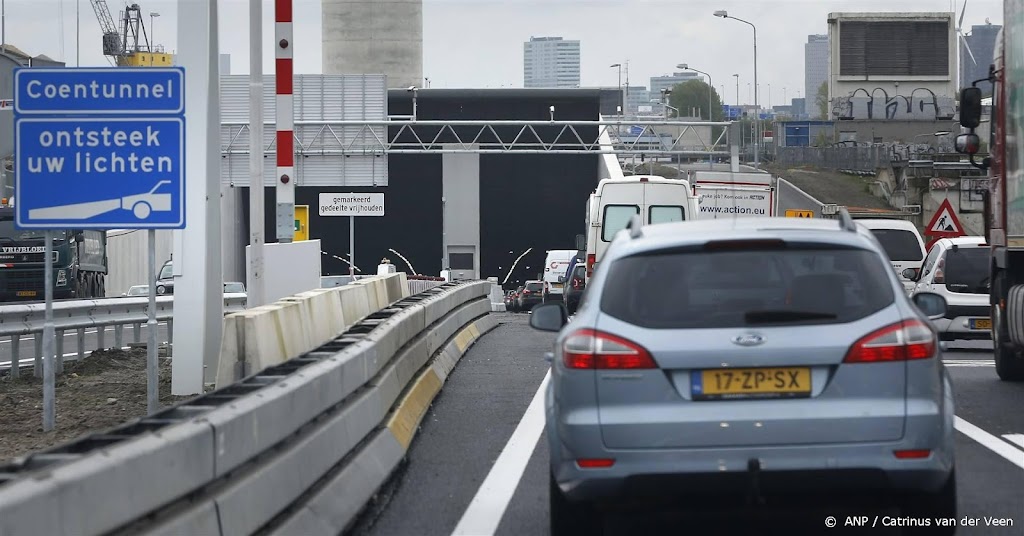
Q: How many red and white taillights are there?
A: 2